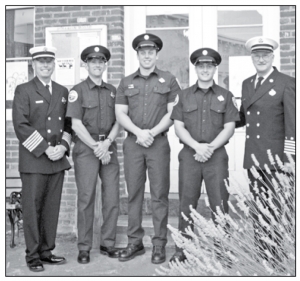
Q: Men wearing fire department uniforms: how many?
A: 5